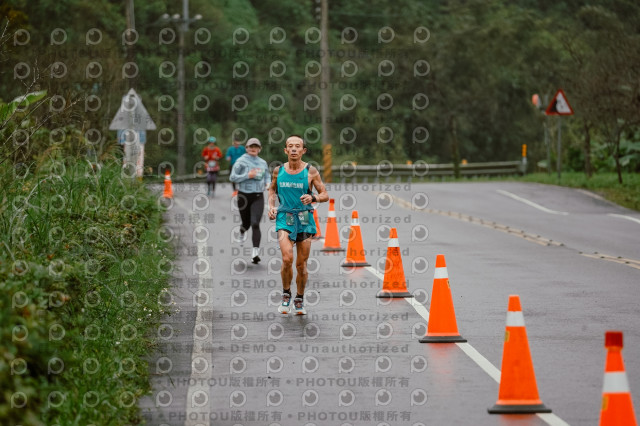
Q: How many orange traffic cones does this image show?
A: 8